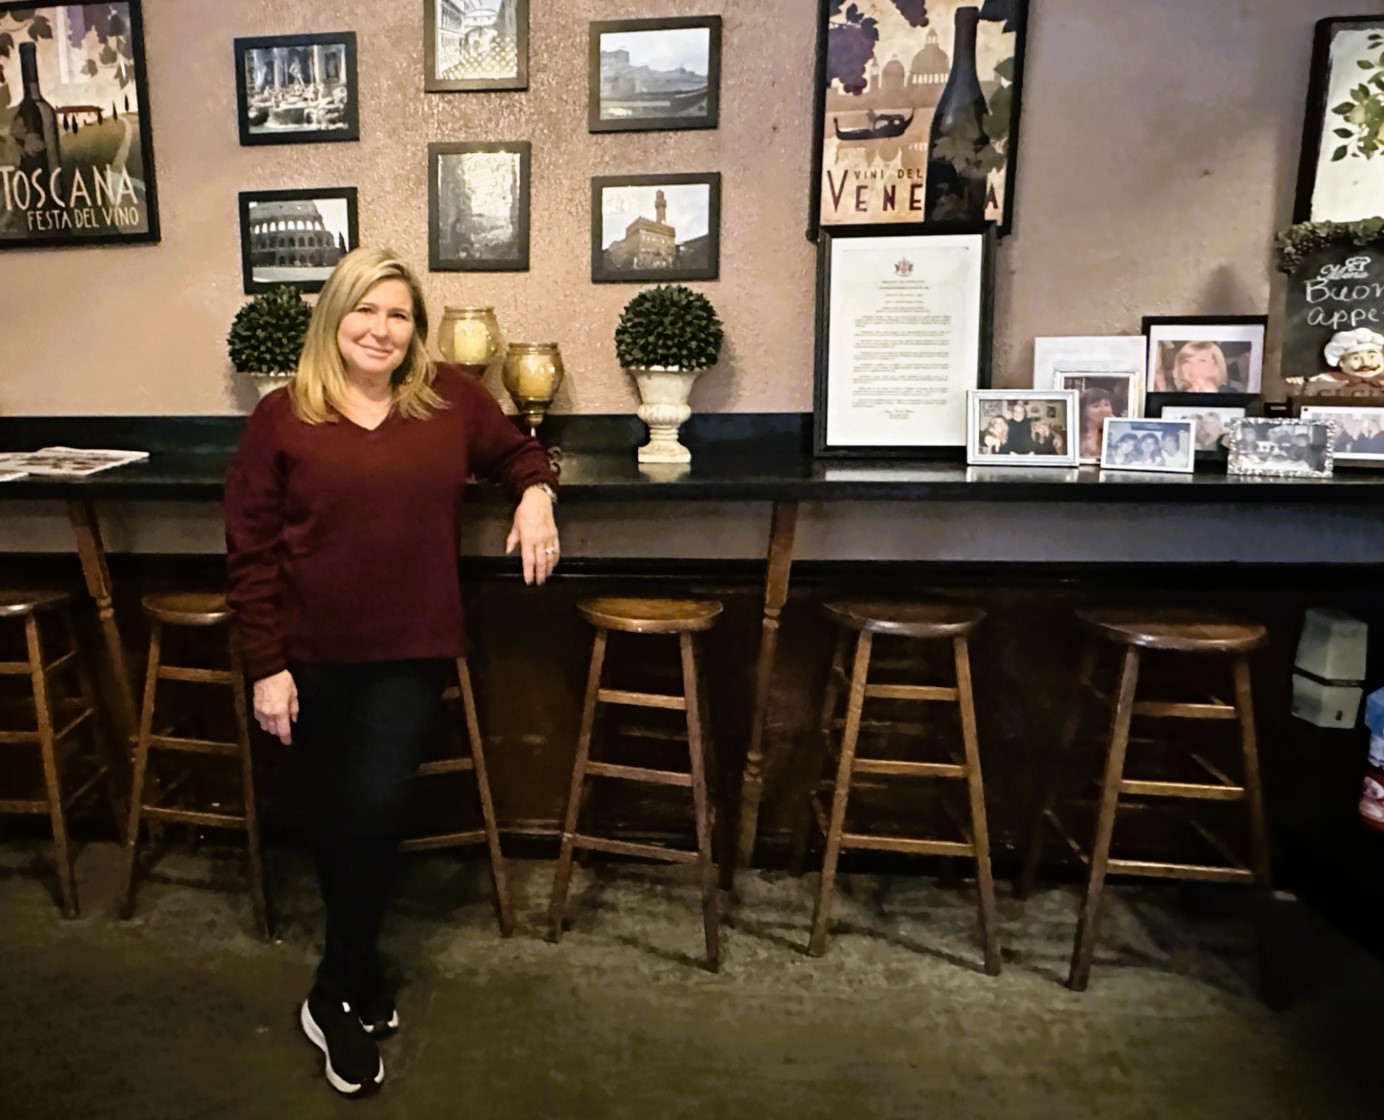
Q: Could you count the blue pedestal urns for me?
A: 0